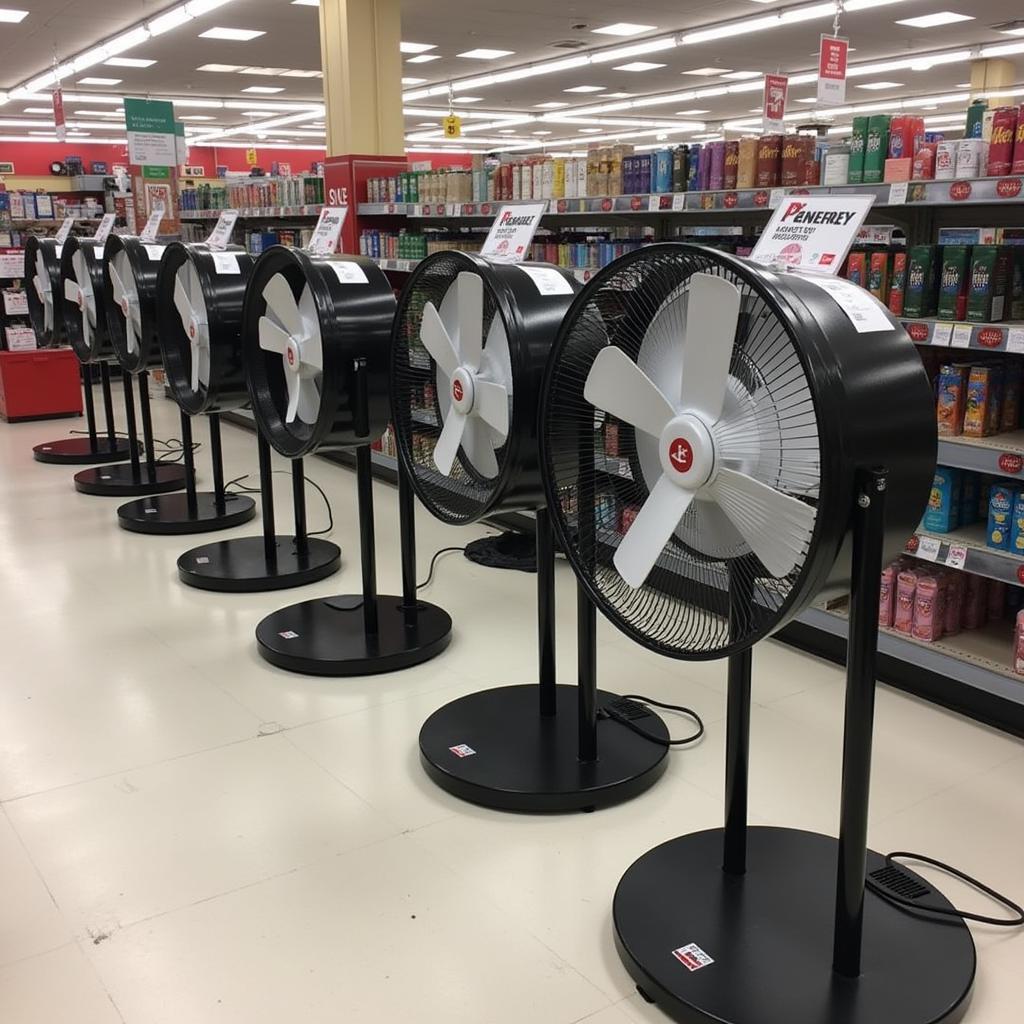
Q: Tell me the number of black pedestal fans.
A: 7